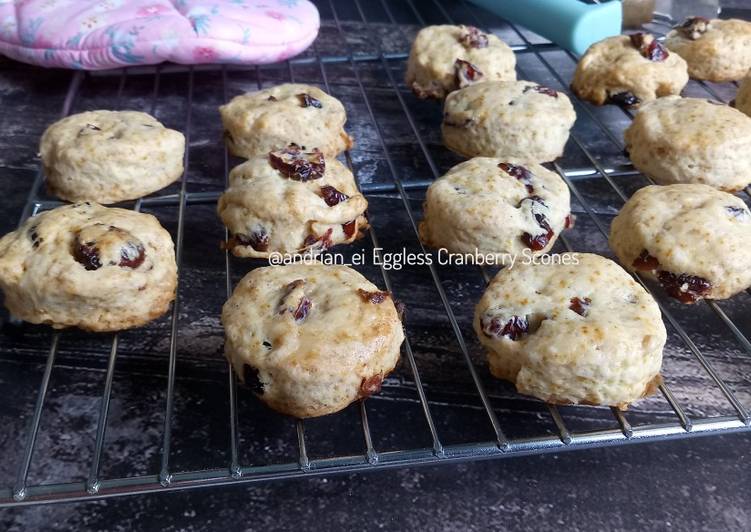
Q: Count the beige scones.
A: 14